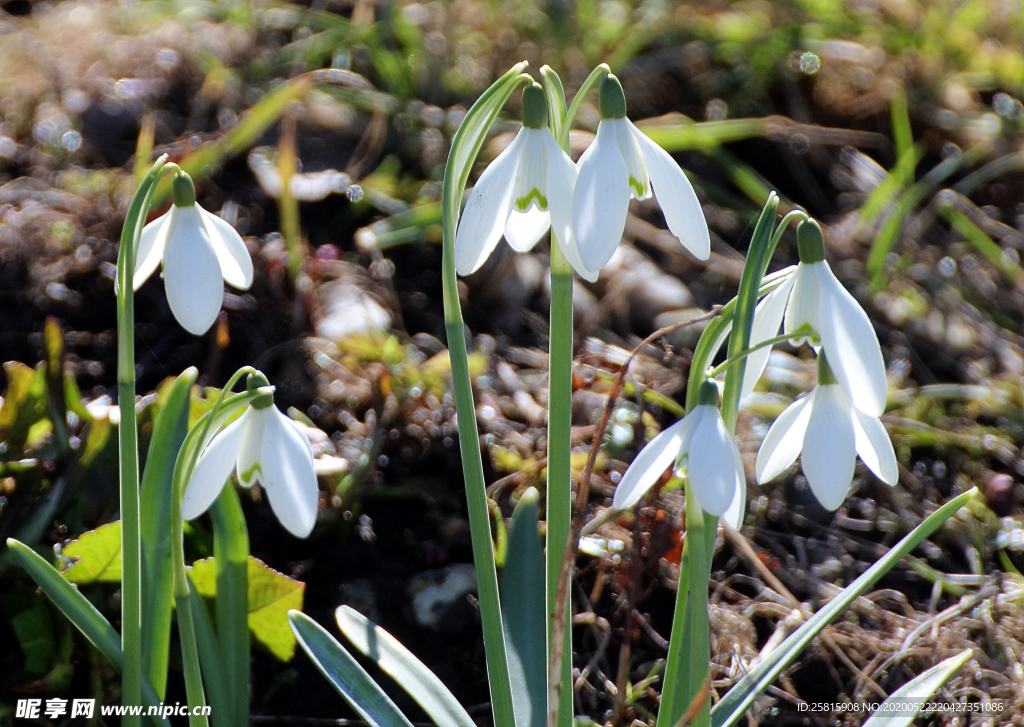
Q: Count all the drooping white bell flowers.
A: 7